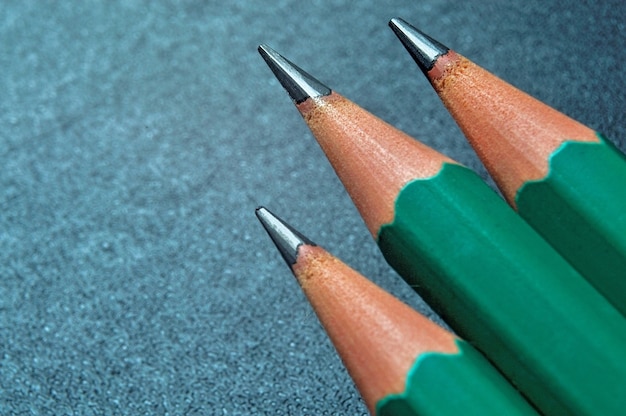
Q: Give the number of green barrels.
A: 3